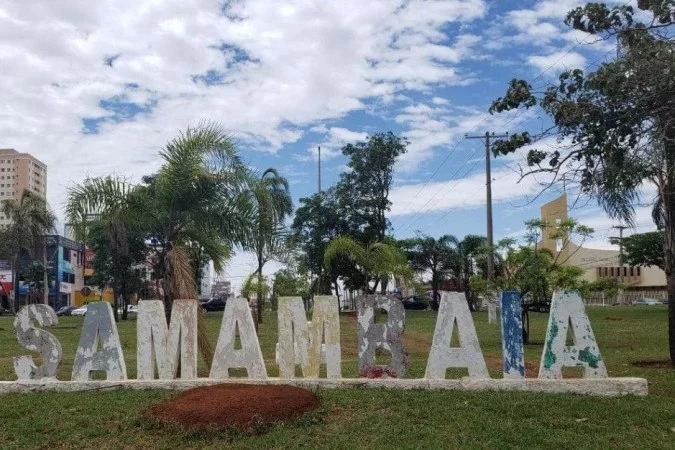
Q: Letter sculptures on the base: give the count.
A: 9